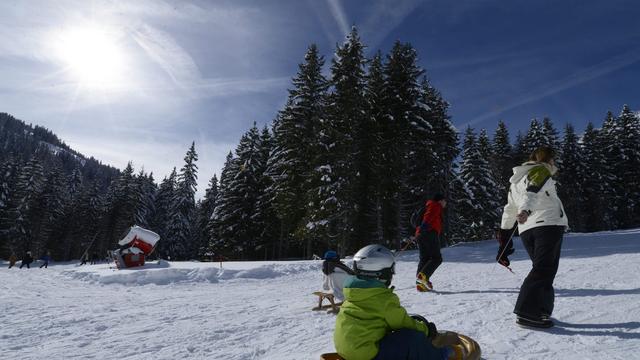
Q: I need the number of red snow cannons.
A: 1